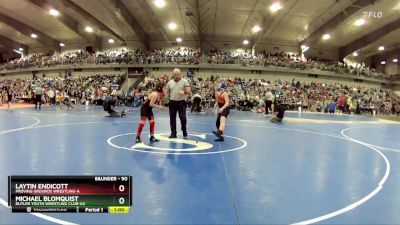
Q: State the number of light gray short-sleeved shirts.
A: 1